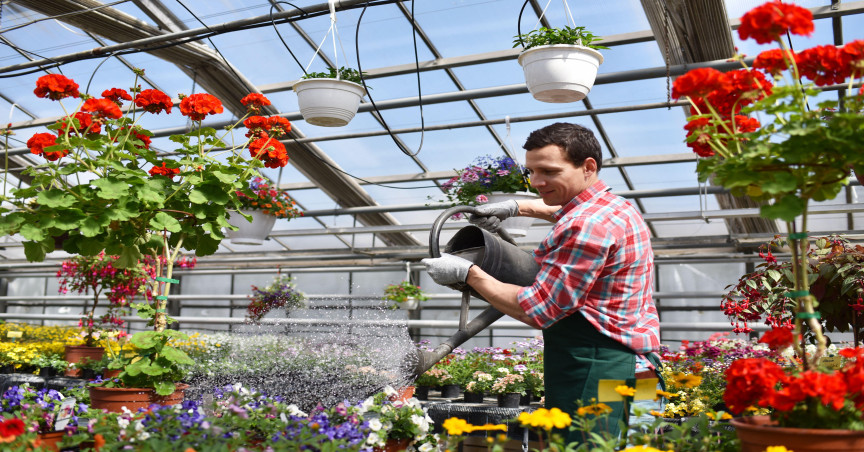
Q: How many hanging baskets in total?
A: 6